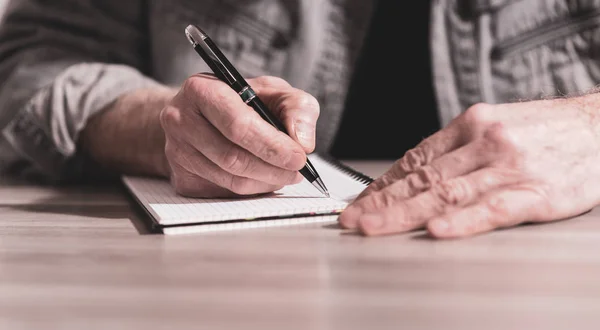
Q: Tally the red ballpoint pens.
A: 0